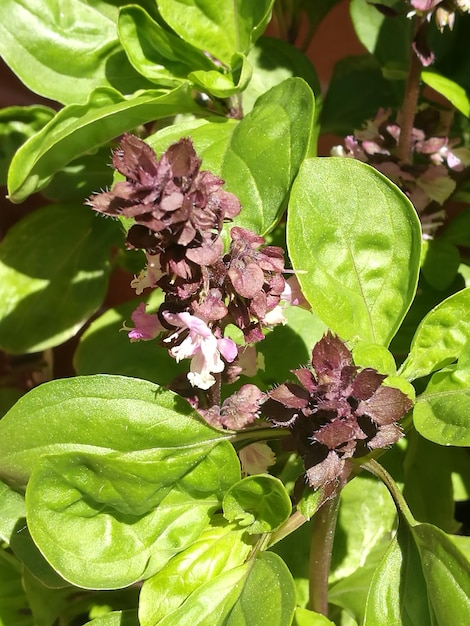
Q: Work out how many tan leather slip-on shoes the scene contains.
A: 0